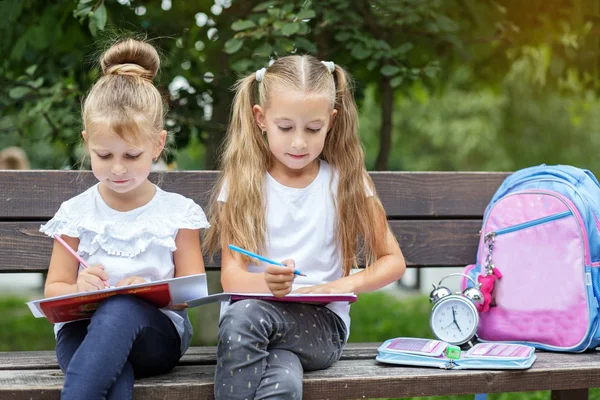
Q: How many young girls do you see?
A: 2